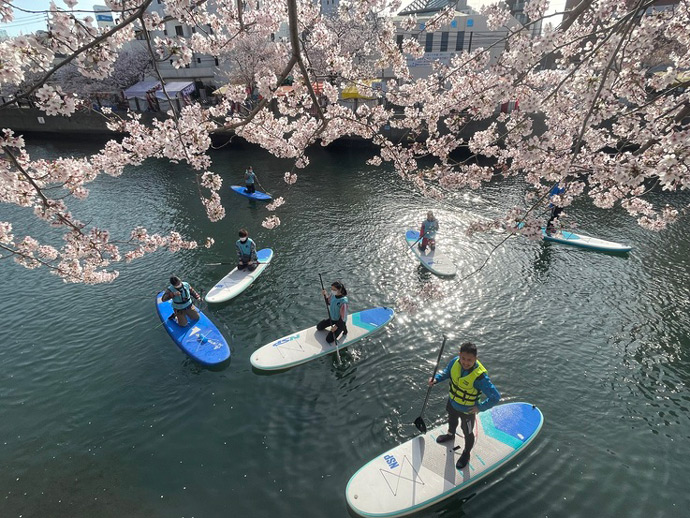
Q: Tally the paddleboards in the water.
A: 7